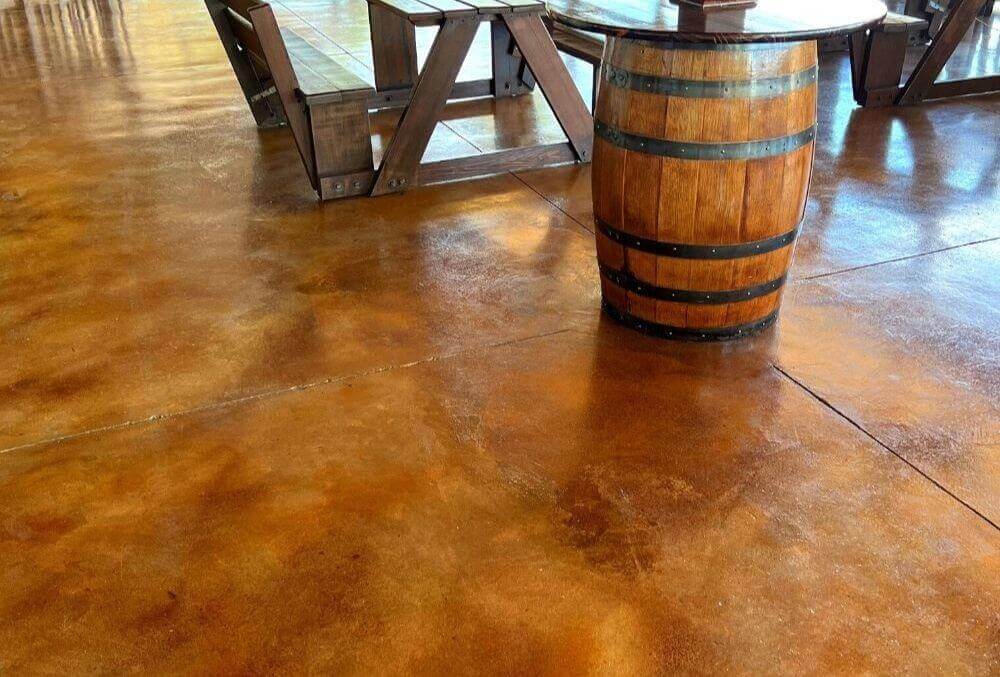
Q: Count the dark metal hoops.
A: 5